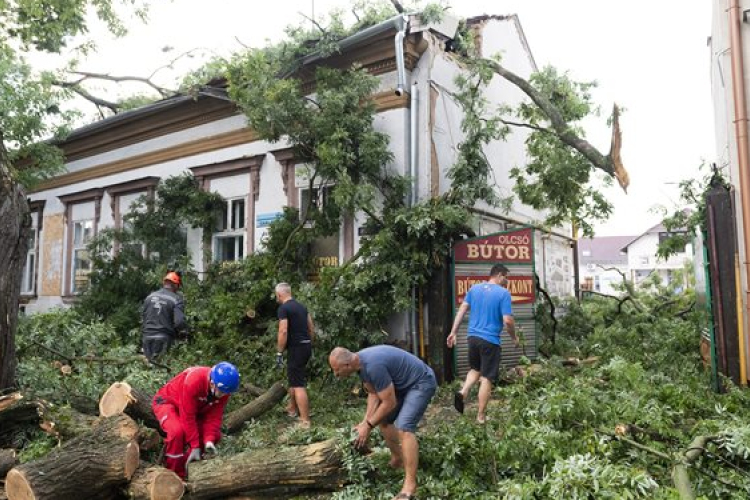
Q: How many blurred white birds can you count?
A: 0